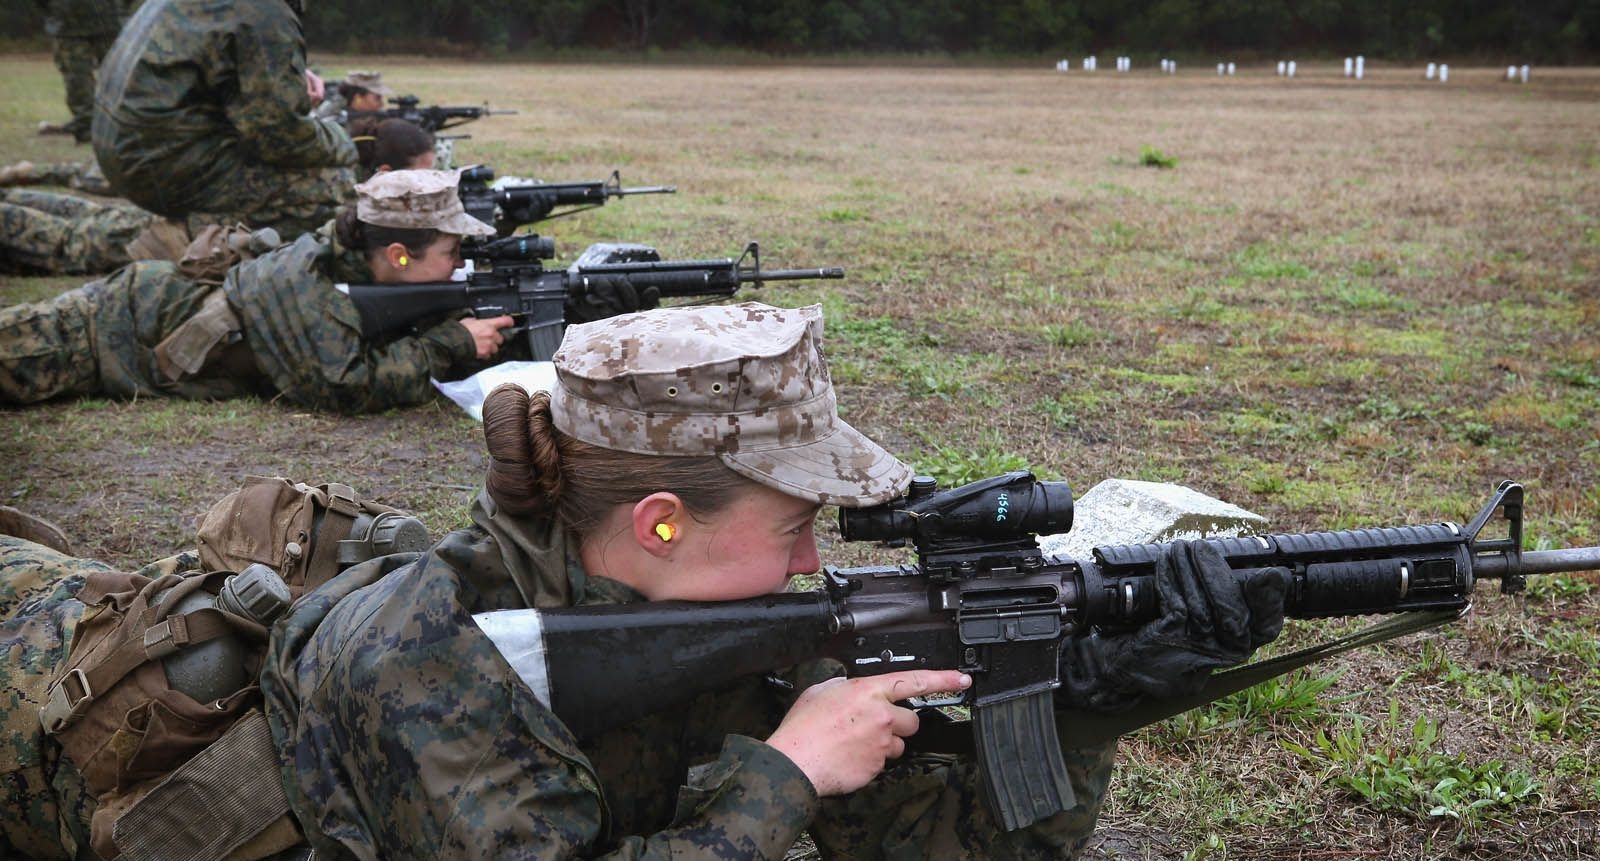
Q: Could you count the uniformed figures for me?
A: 6